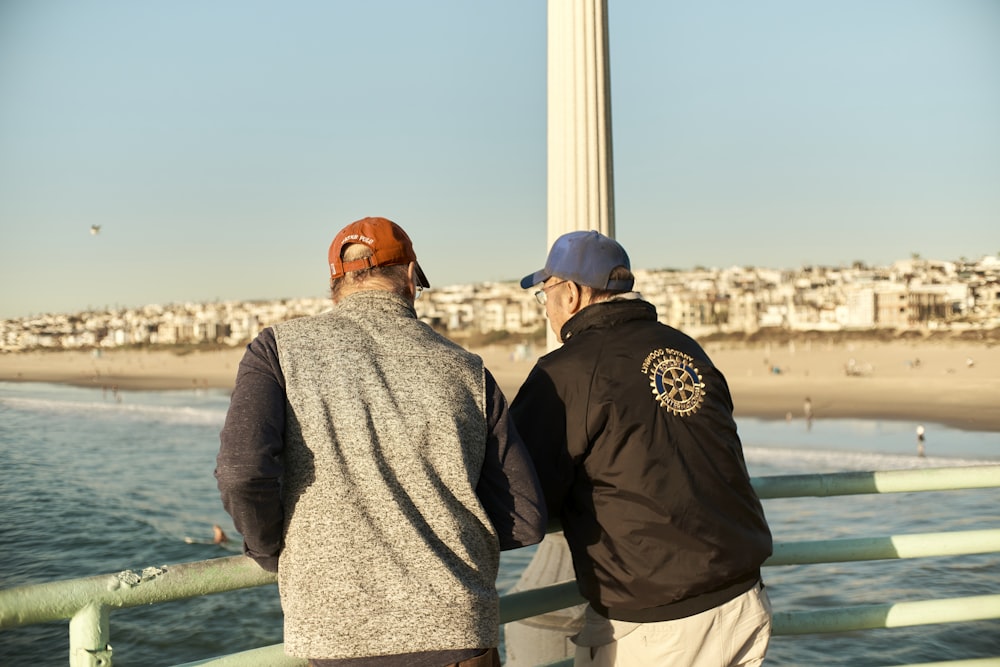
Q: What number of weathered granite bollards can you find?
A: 0